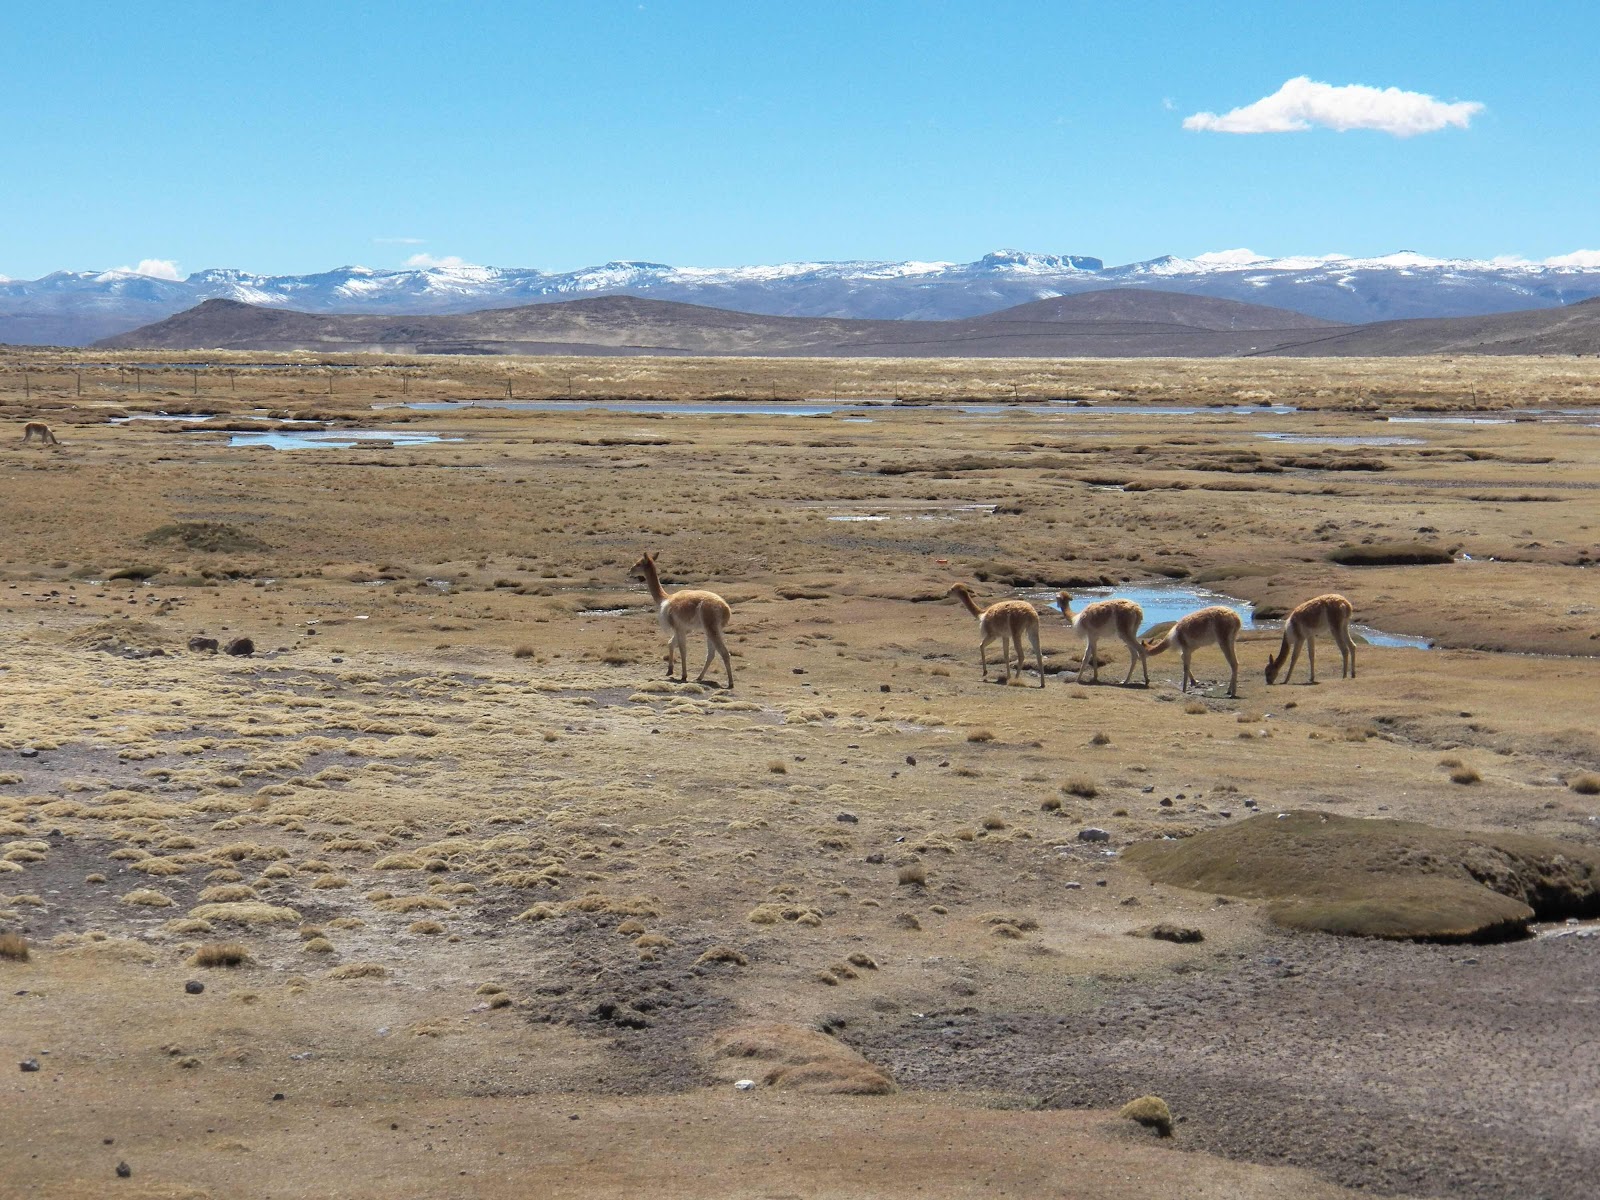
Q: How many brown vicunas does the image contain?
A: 6